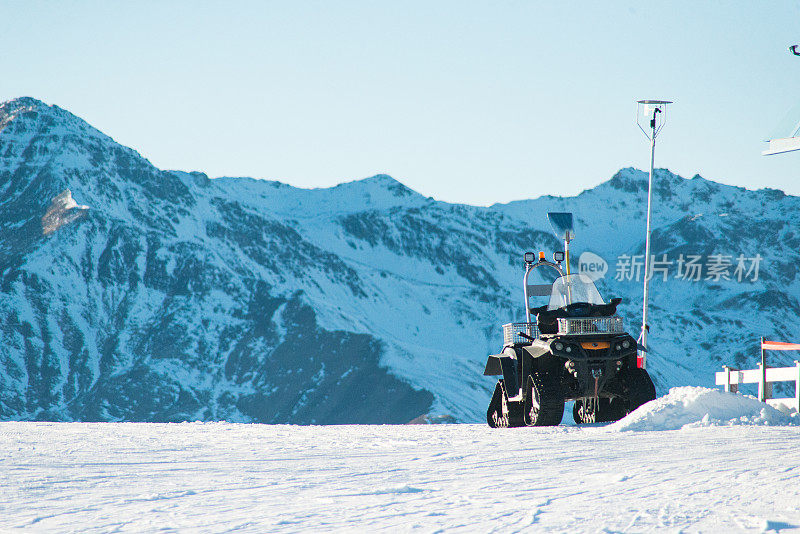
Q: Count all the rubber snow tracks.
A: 4